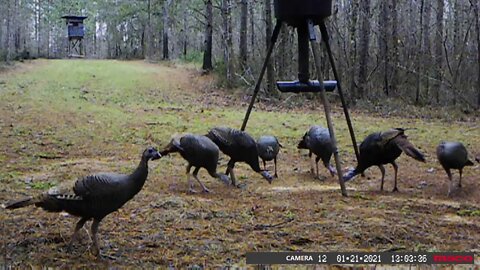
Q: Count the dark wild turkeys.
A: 7